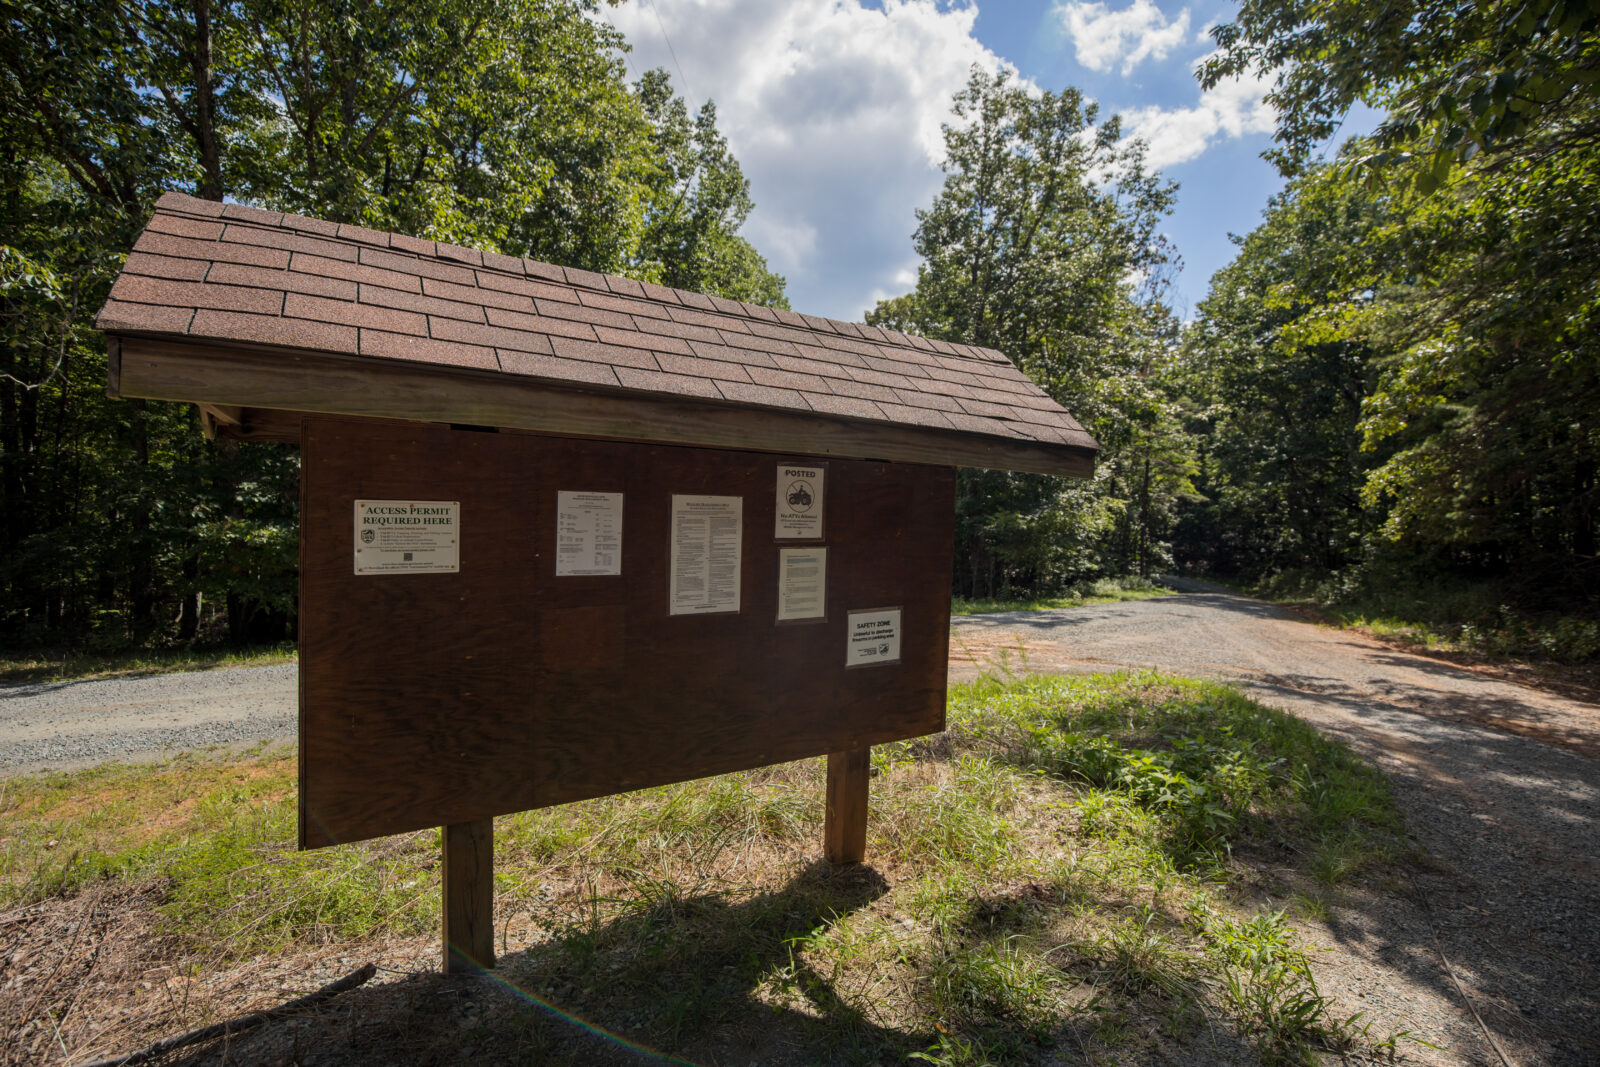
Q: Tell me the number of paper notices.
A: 6